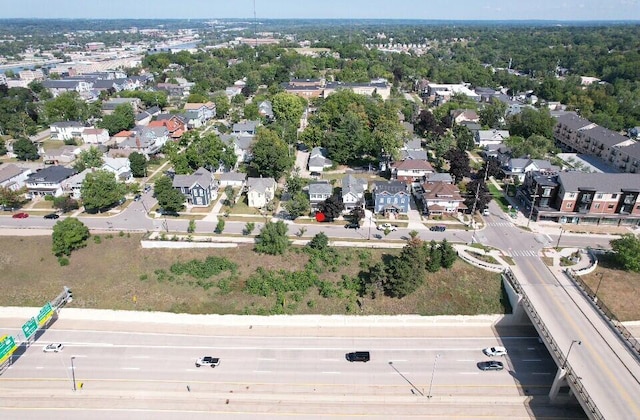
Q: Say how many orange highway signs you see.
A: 0